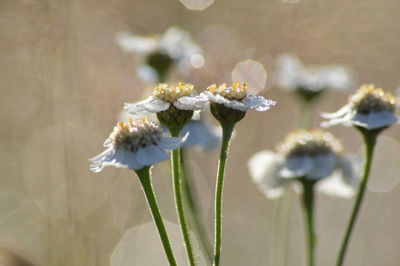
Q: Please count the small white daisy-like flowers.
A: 8